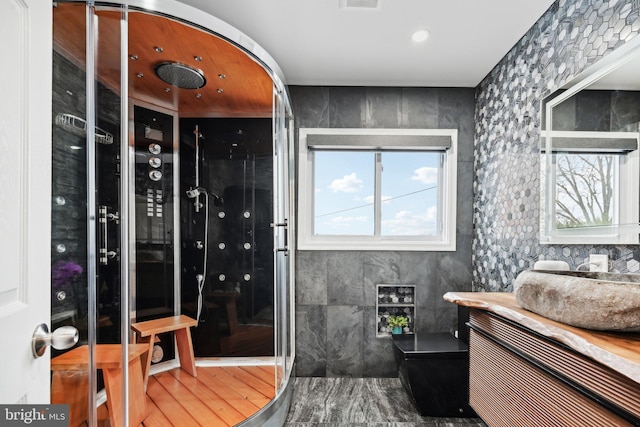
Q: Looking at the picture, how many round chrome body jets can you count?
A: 9